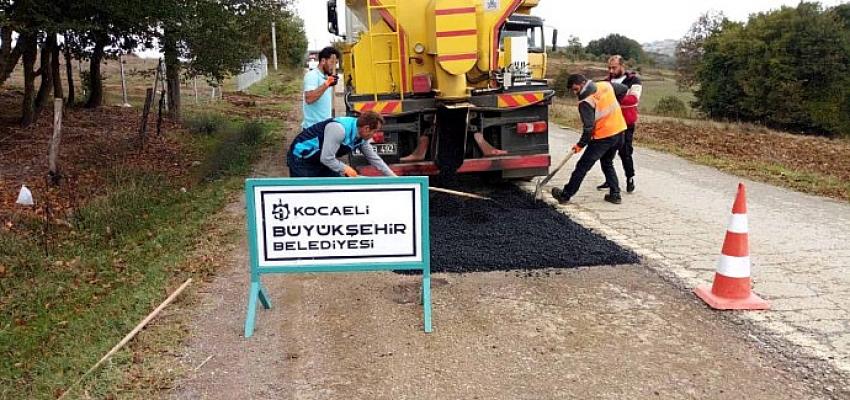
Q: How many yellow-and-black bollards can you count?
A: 0